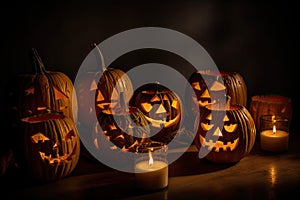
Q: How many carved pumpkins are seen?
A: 7